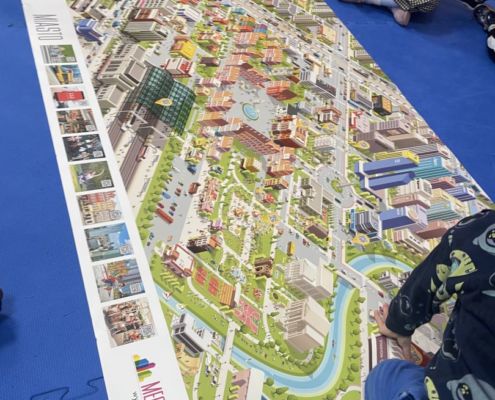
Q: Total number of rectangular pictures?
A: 10